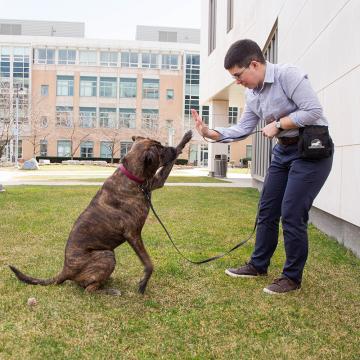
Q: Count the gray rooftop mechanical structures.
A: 2